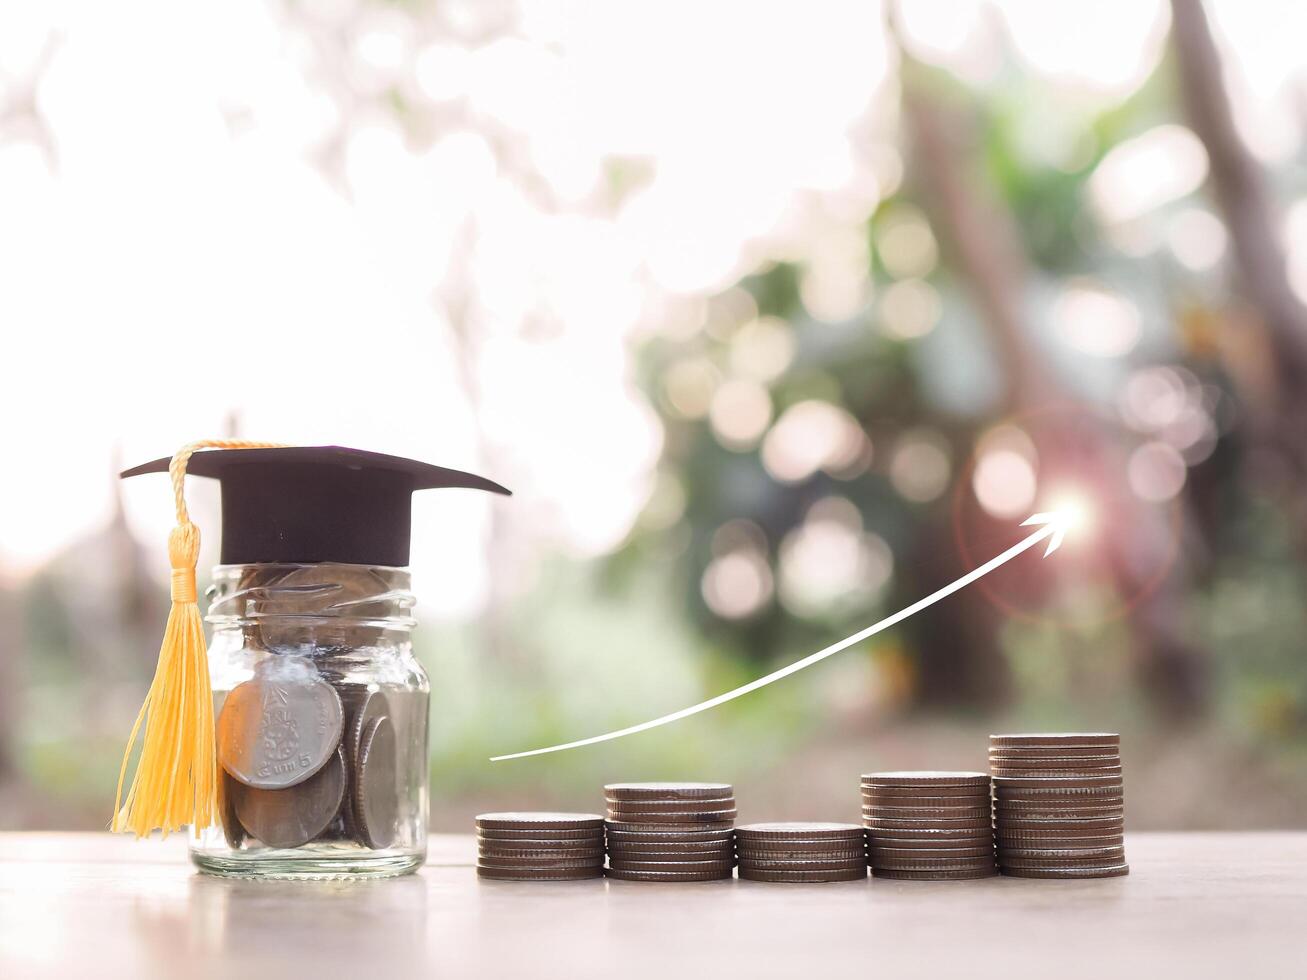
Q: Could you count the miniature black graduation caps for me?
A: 1